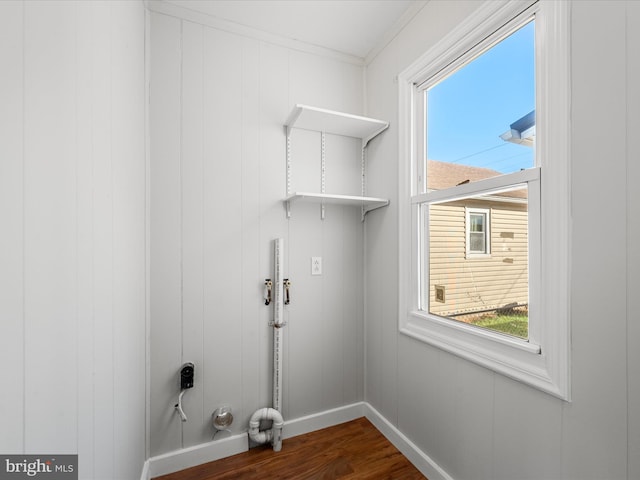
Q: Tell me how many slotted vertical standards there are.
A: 3